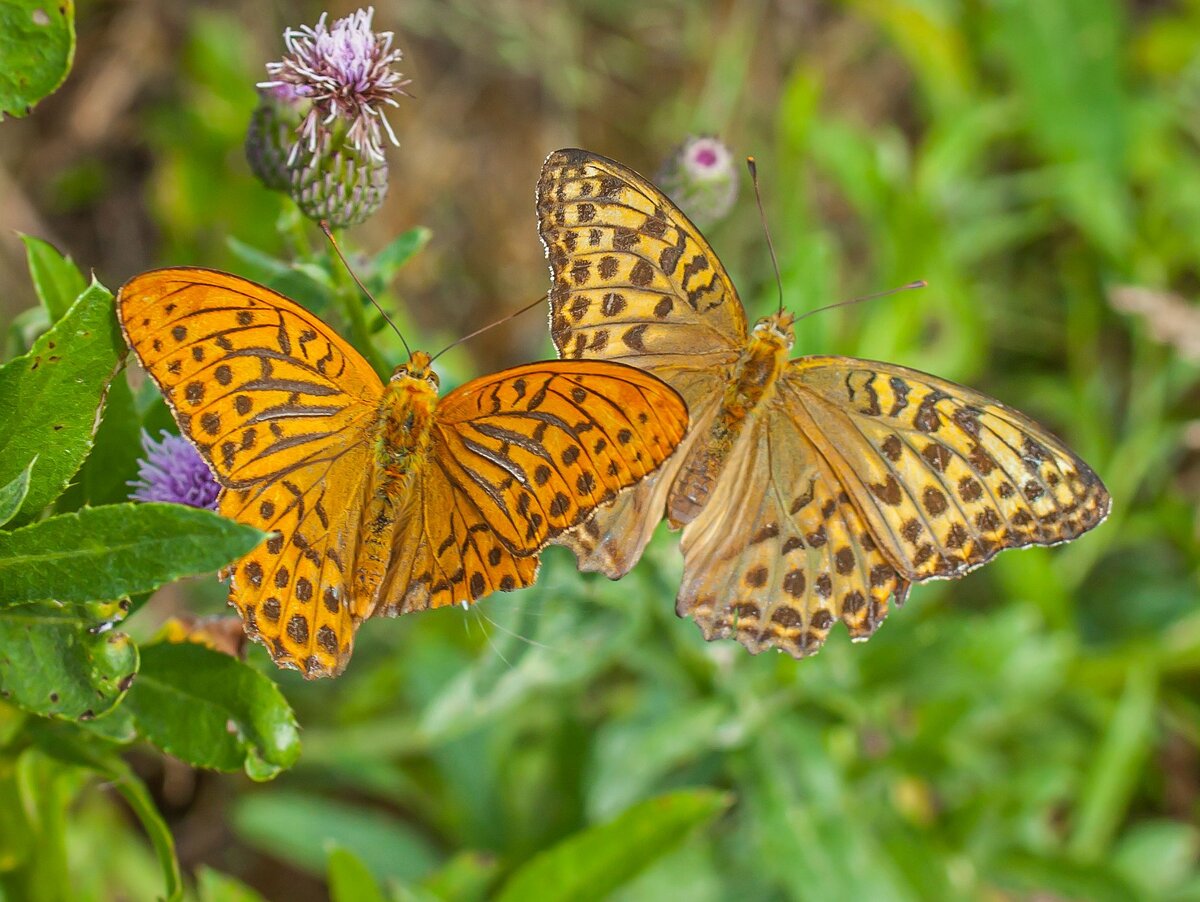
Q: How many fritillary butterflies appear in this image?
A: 2